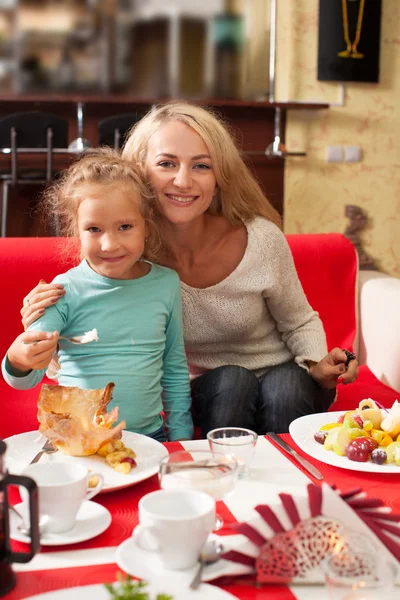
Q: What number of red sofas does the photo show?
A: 1